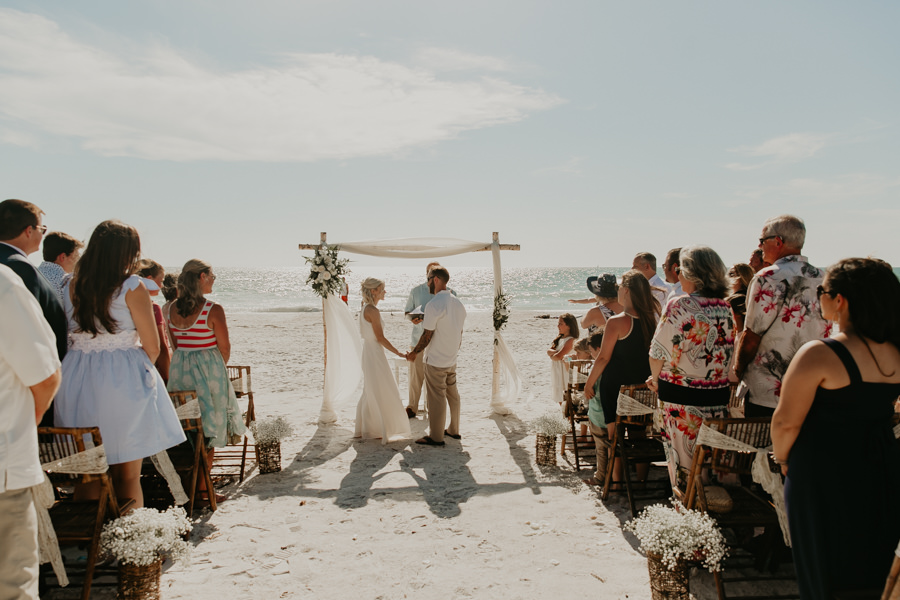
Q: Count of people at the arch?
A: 3